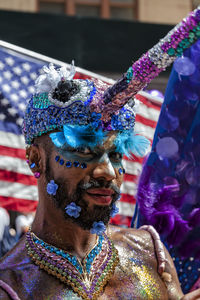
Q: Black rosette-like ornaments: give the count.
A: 1